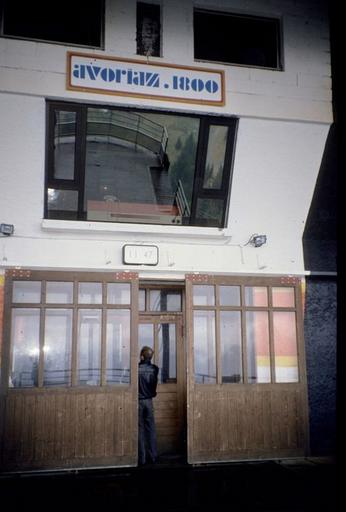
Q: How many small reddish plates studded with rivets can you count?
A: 4